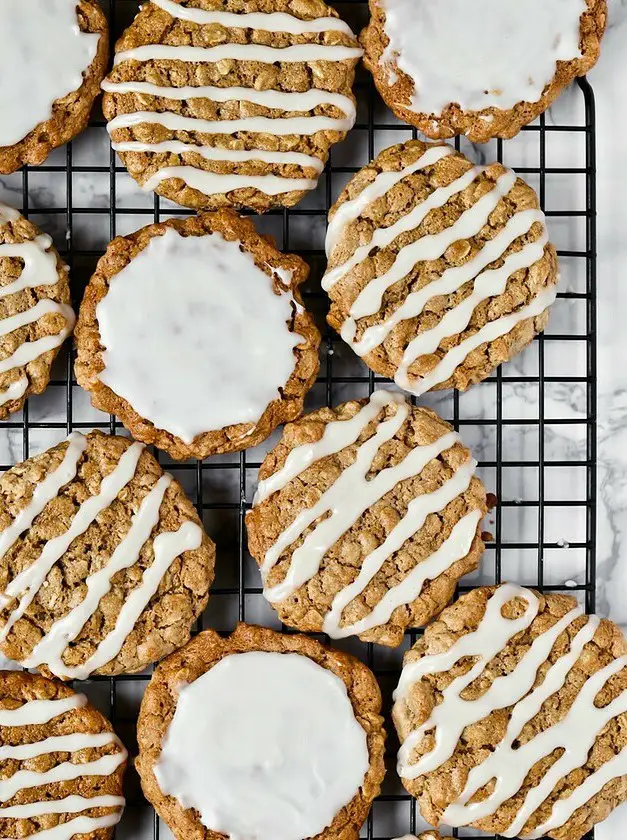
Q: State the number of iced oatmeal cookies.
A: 11